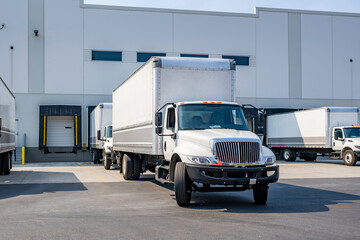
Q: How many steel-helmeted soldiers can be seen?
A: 0